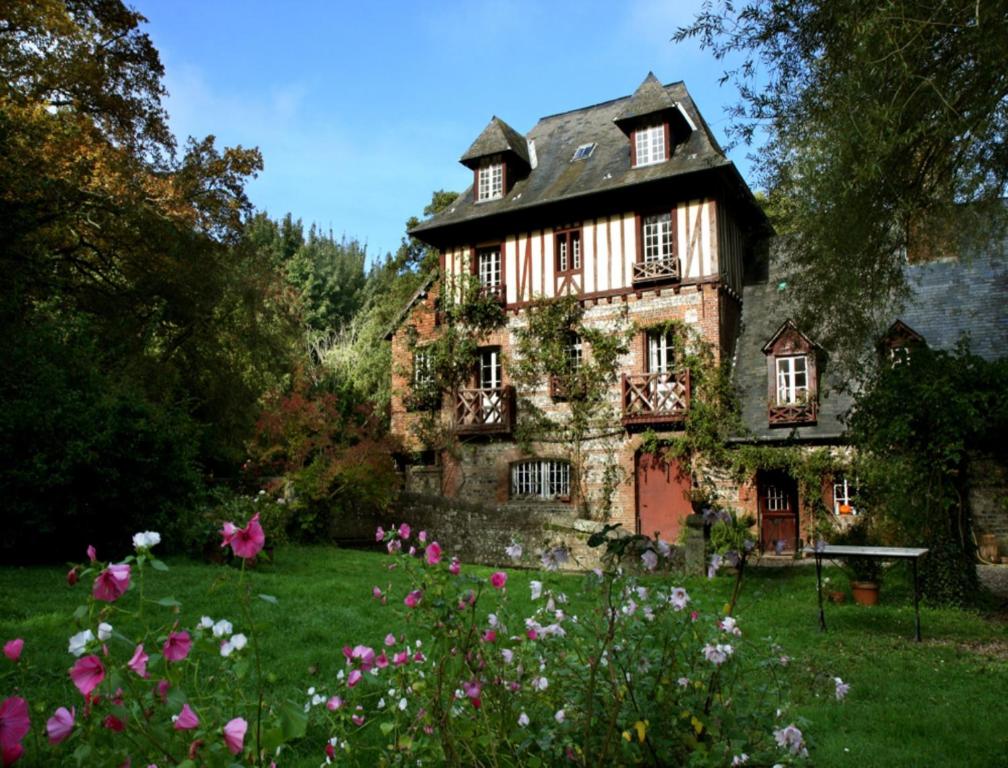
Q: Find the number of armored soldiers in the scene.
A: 0